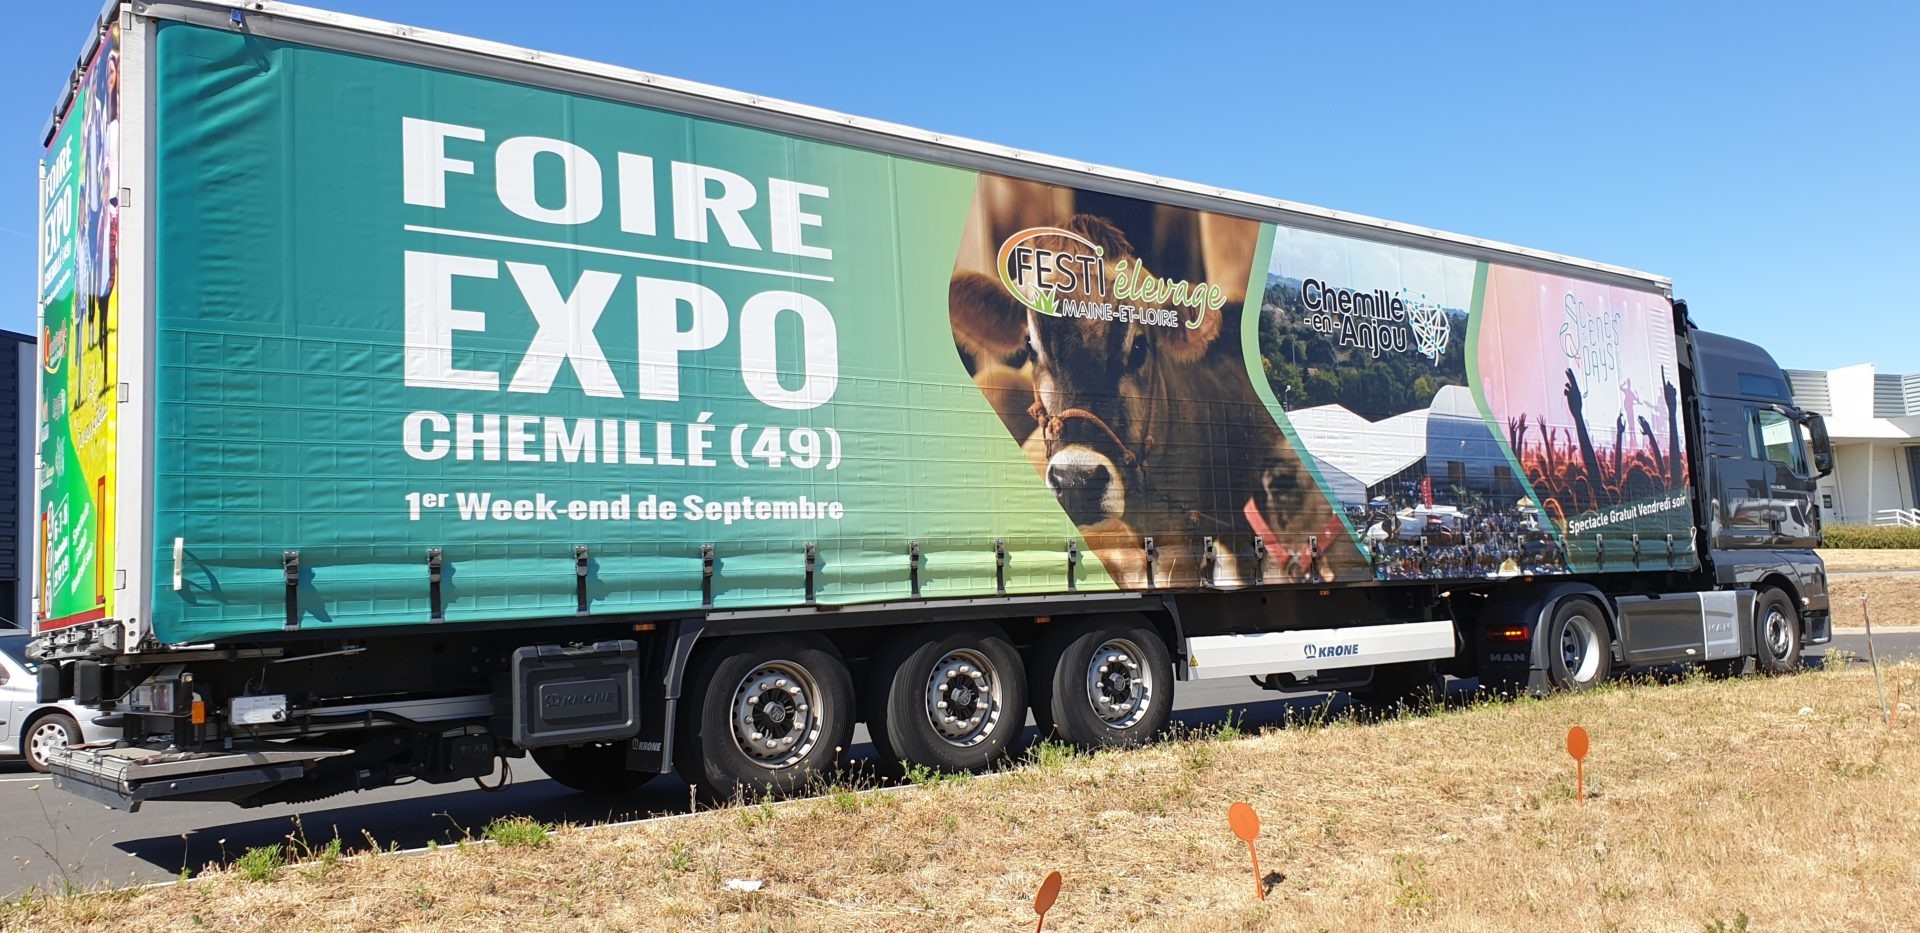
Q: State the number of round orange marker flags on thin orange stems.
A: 3